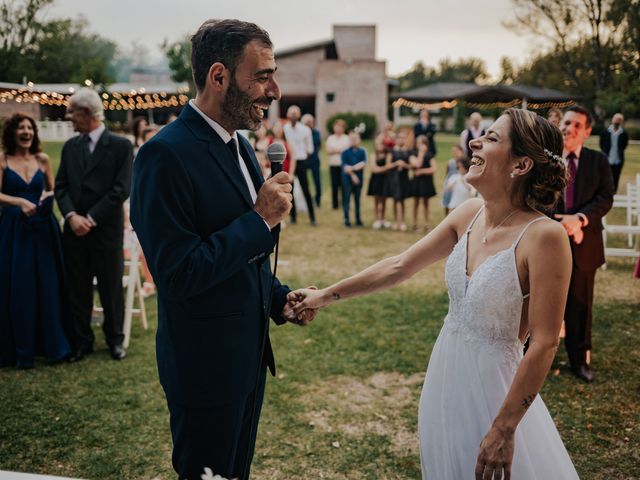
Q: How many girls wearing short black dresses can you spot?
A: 3